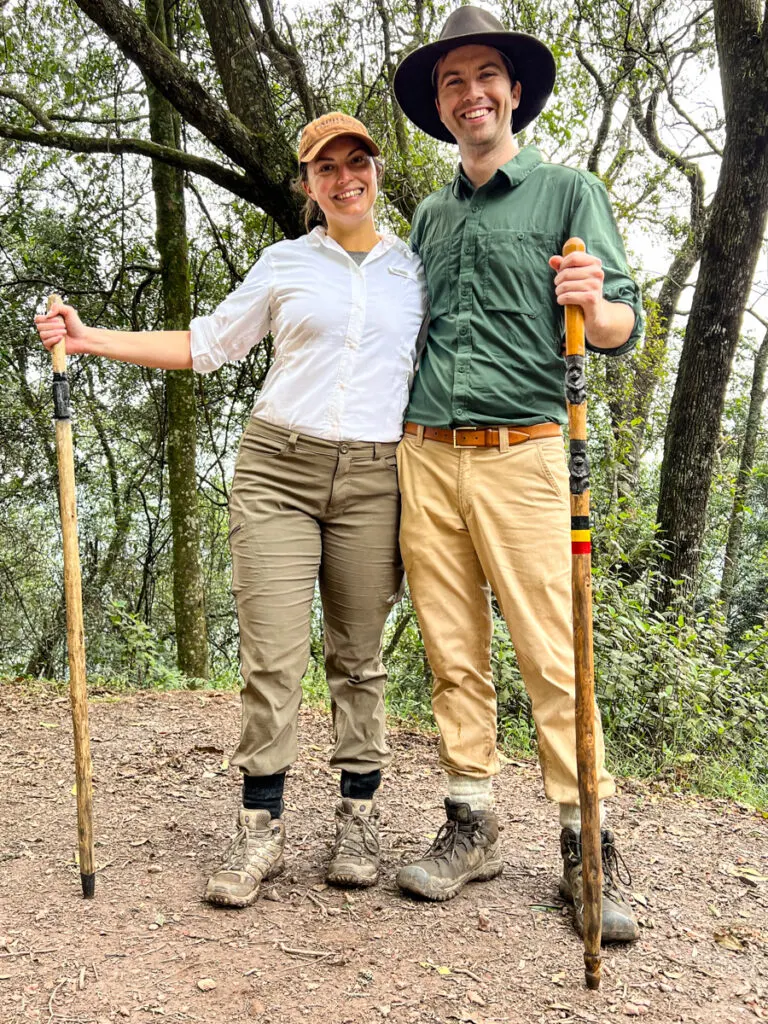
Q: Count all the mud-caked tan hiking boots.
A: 2